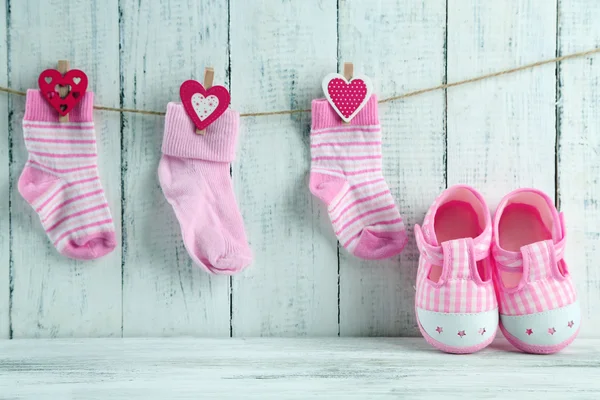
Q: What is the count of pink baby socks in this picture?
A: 3